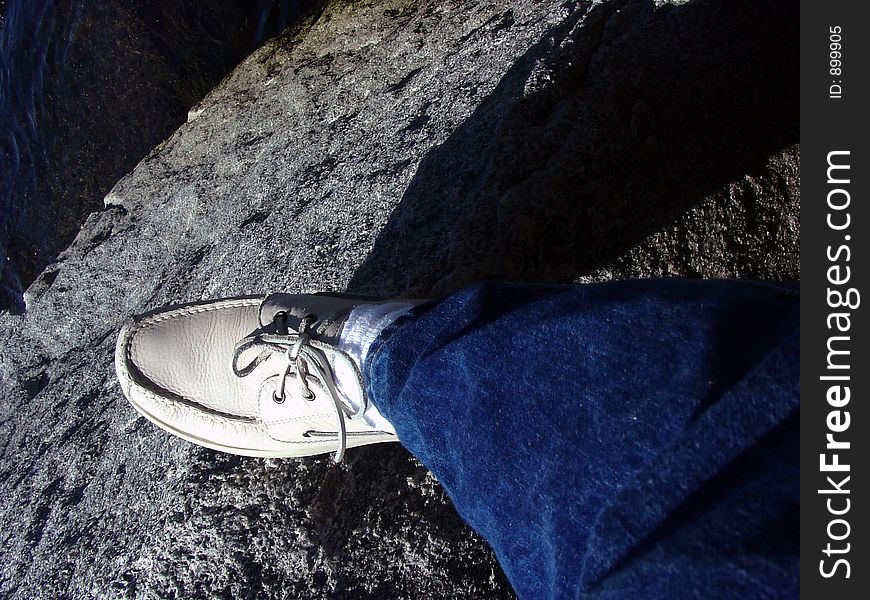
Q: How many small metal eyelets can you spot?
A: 4